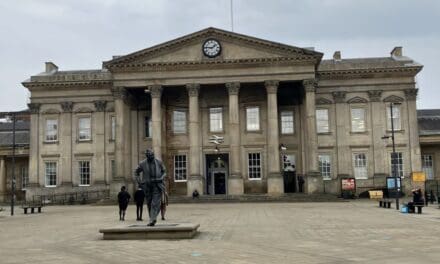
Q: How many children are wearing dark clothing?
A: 2